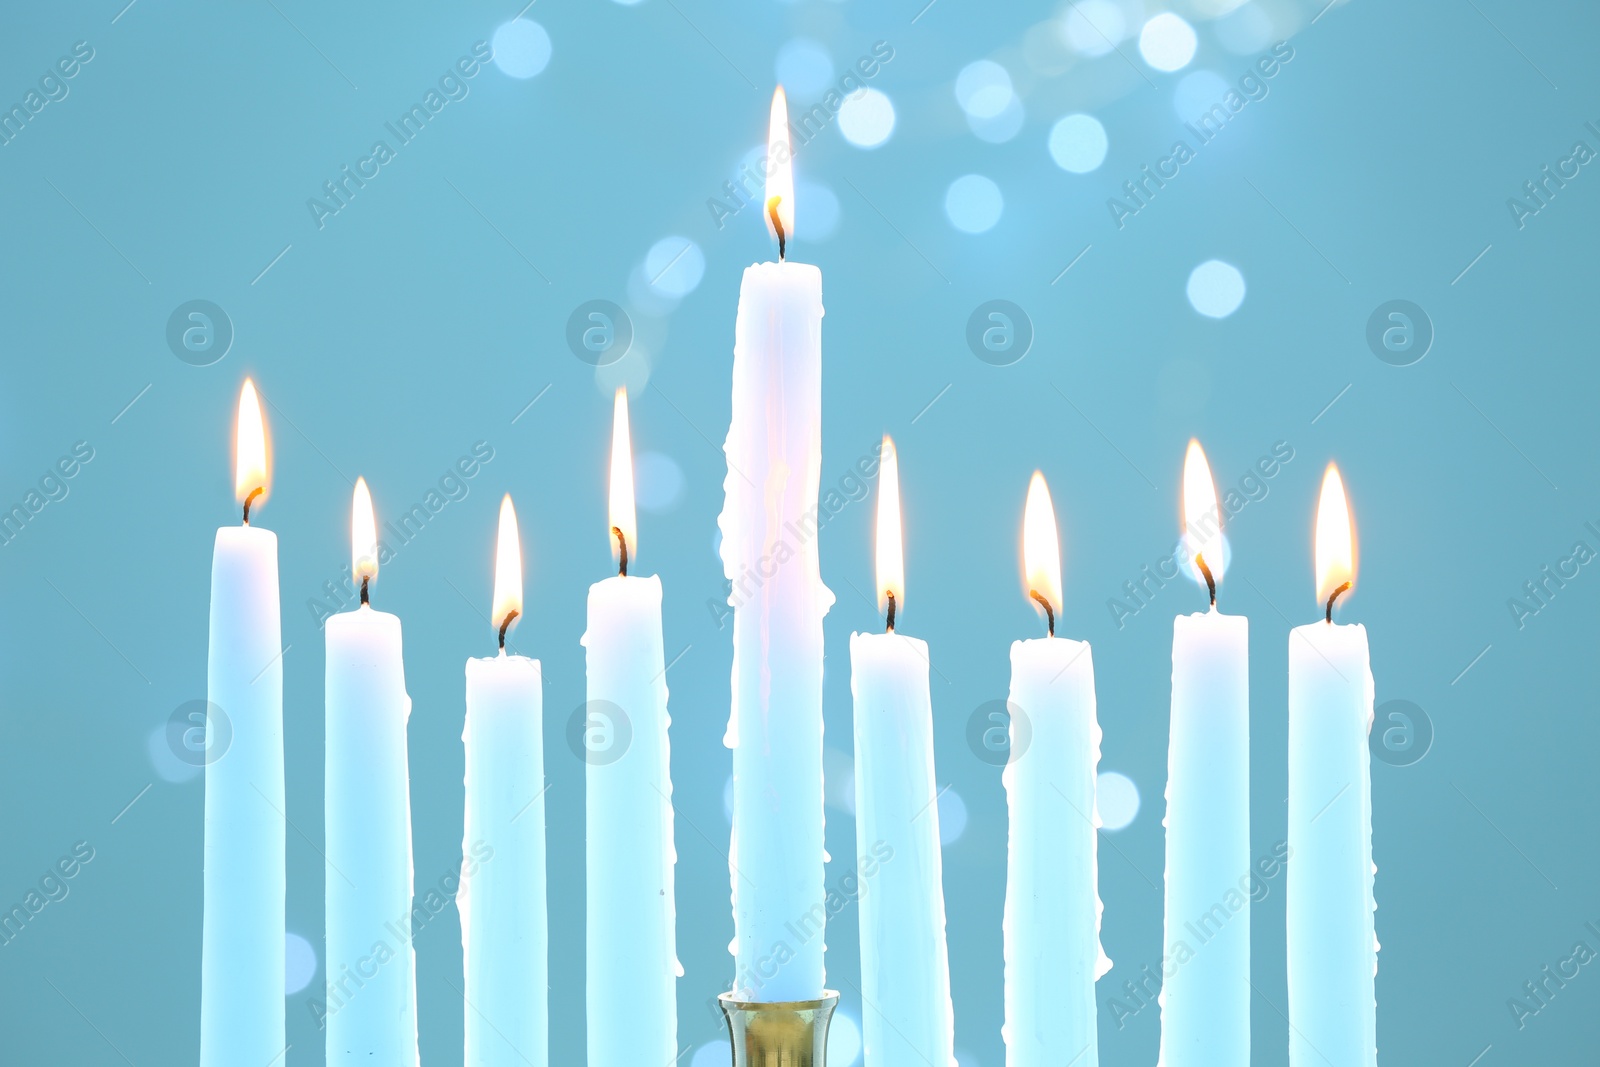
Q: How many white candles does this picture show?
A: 9